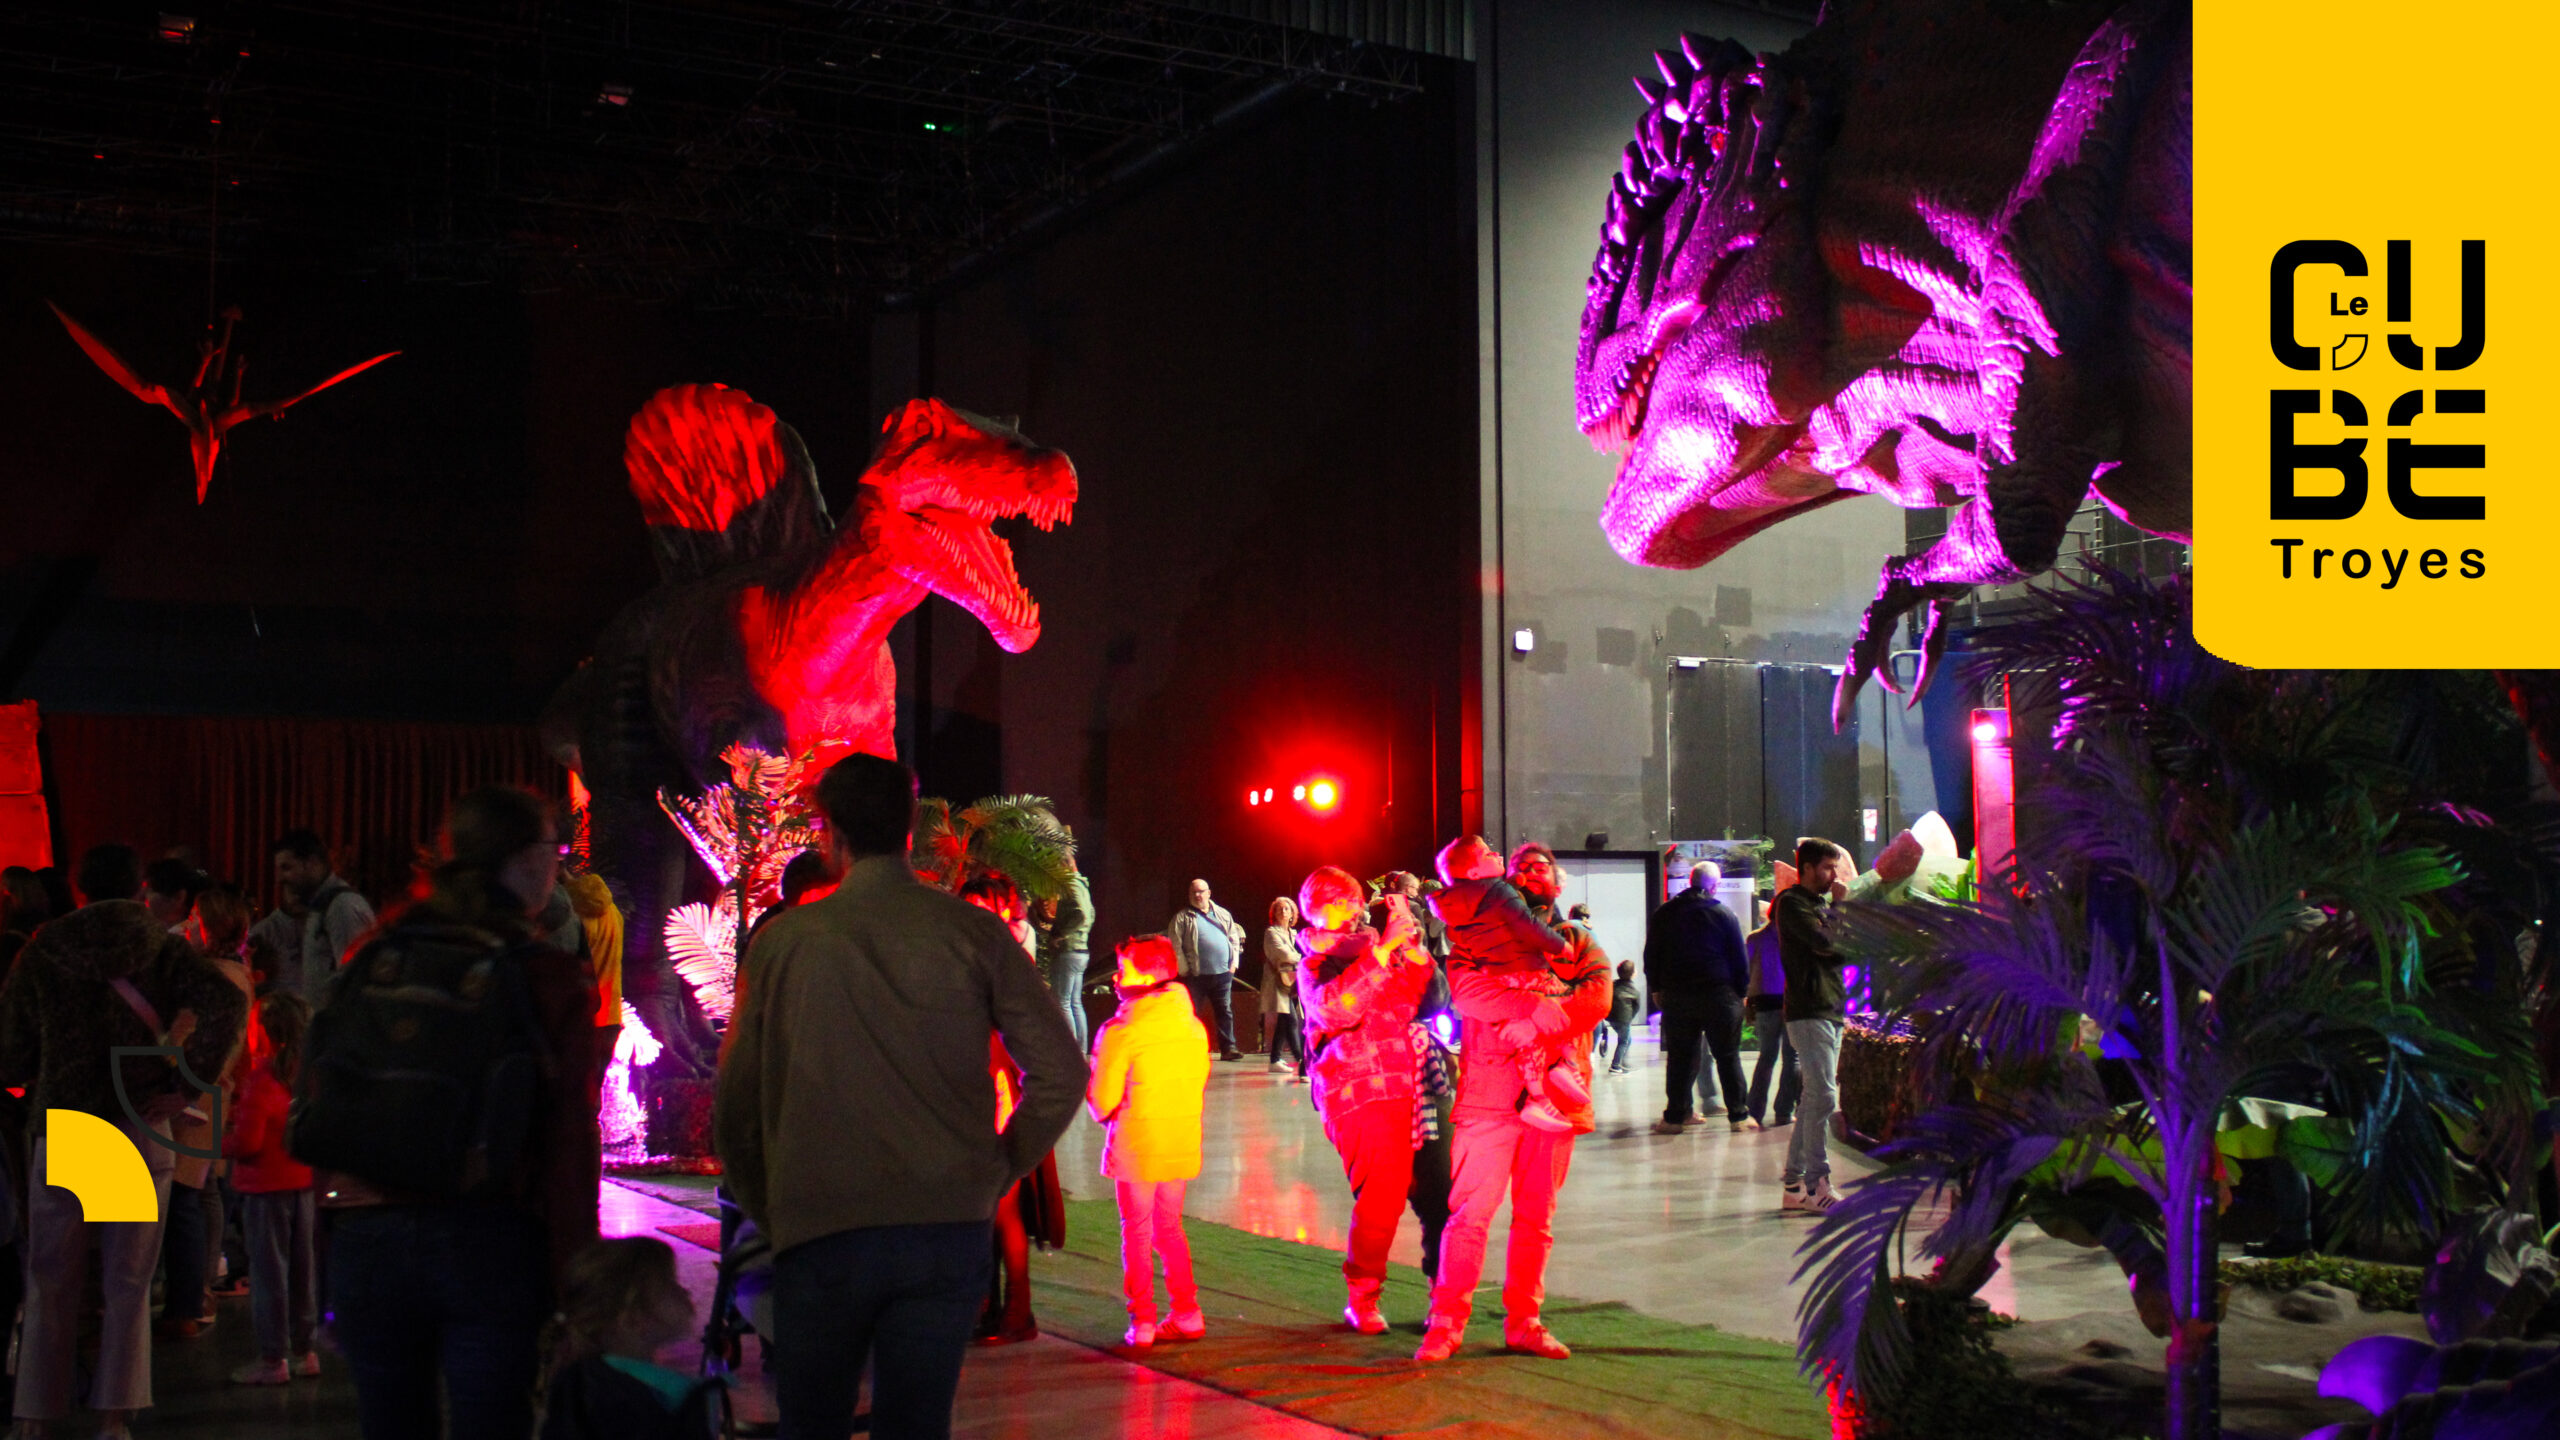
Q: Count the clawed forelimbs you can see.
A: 1